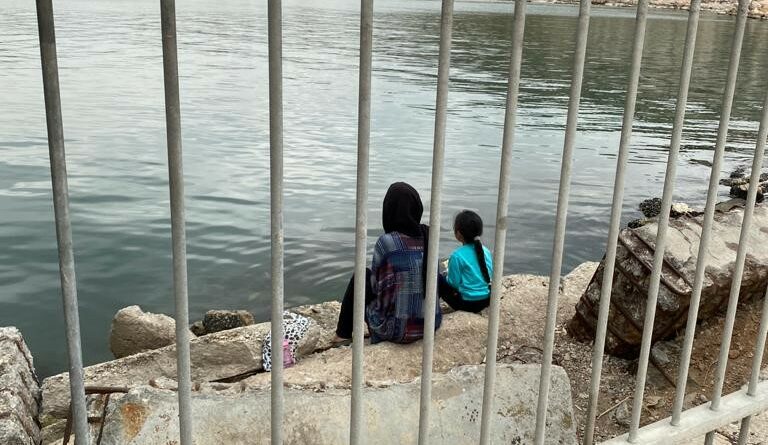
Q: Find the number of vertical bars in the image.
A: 12